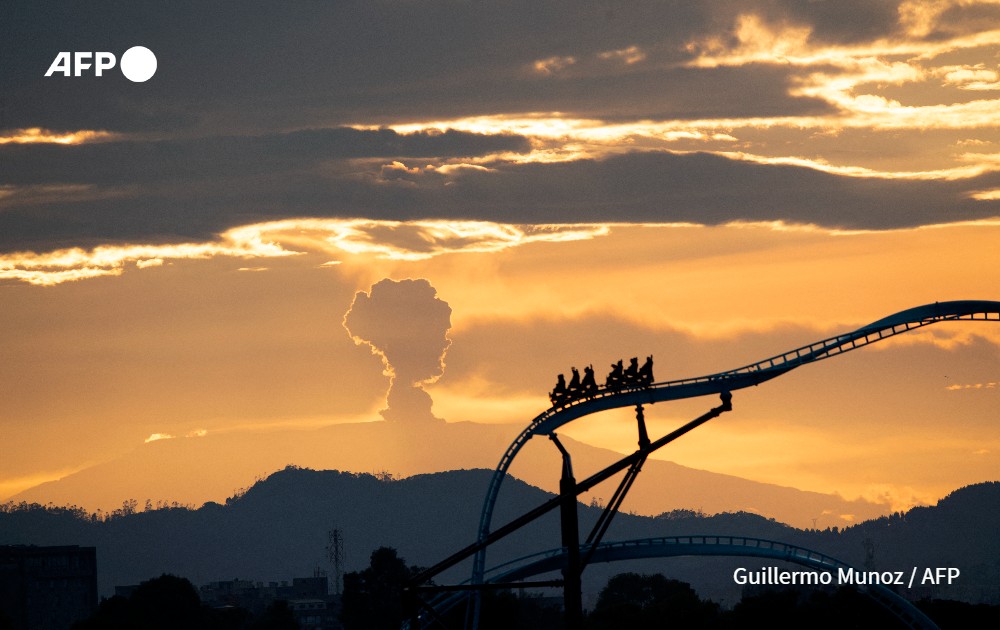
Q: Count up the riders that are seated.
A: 6